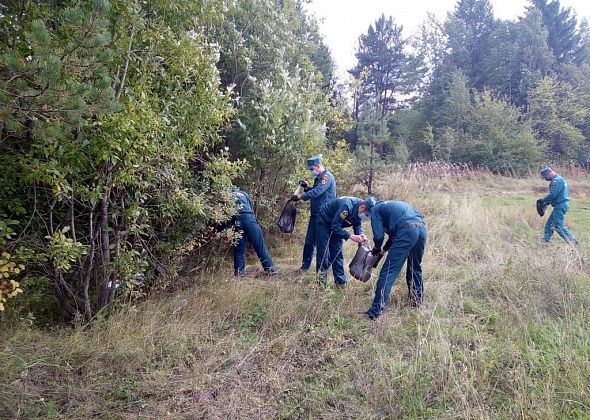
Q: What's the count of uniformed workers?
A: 5